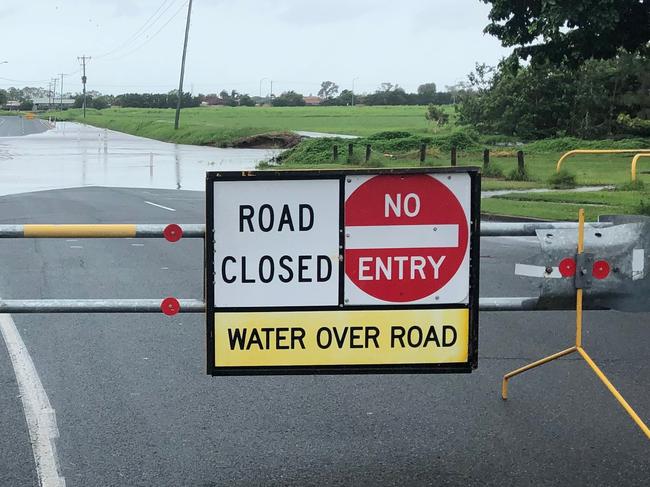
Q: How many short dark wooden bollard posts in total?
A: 7